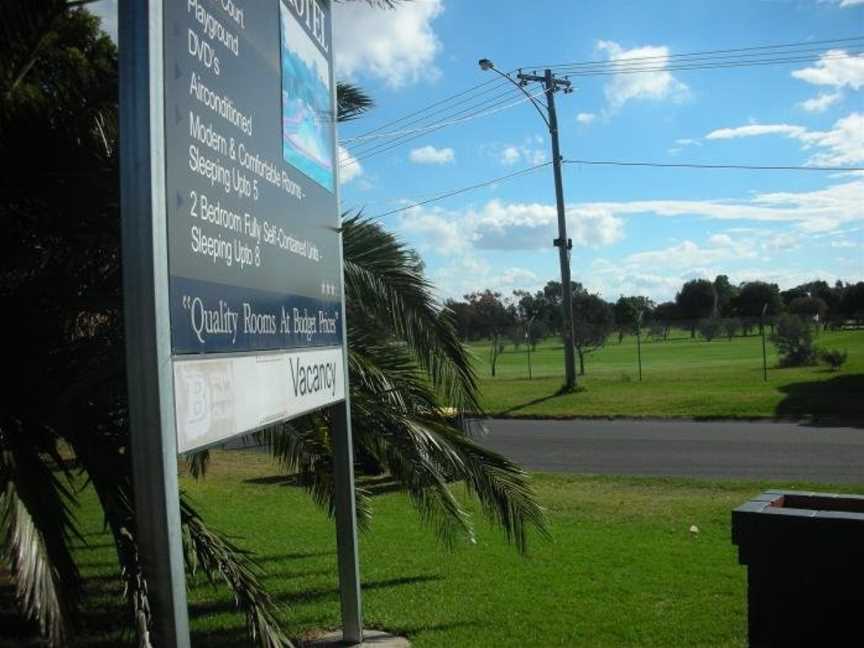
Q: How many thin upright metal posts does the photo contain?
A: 3